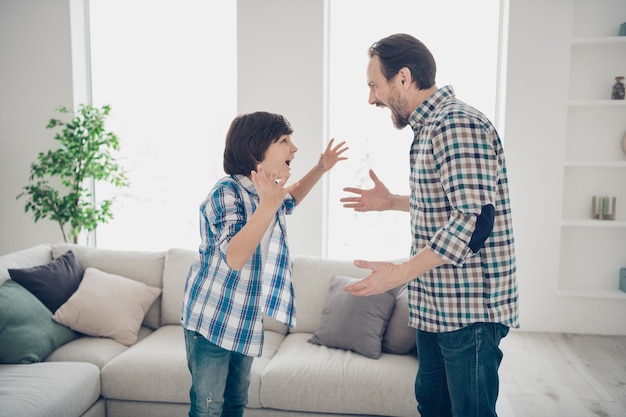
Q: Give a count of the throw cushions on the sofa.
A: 5